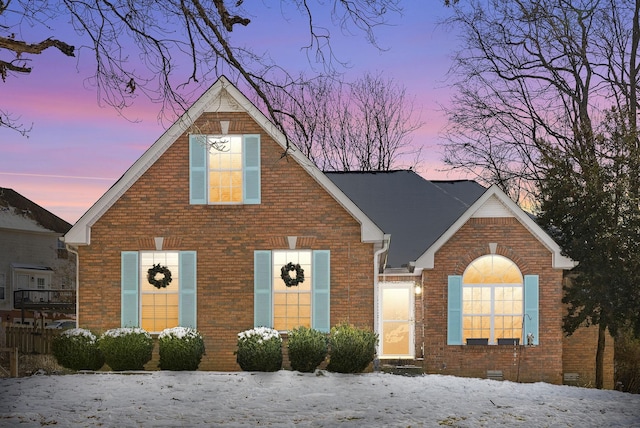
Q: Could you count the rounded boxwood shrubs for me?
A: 6